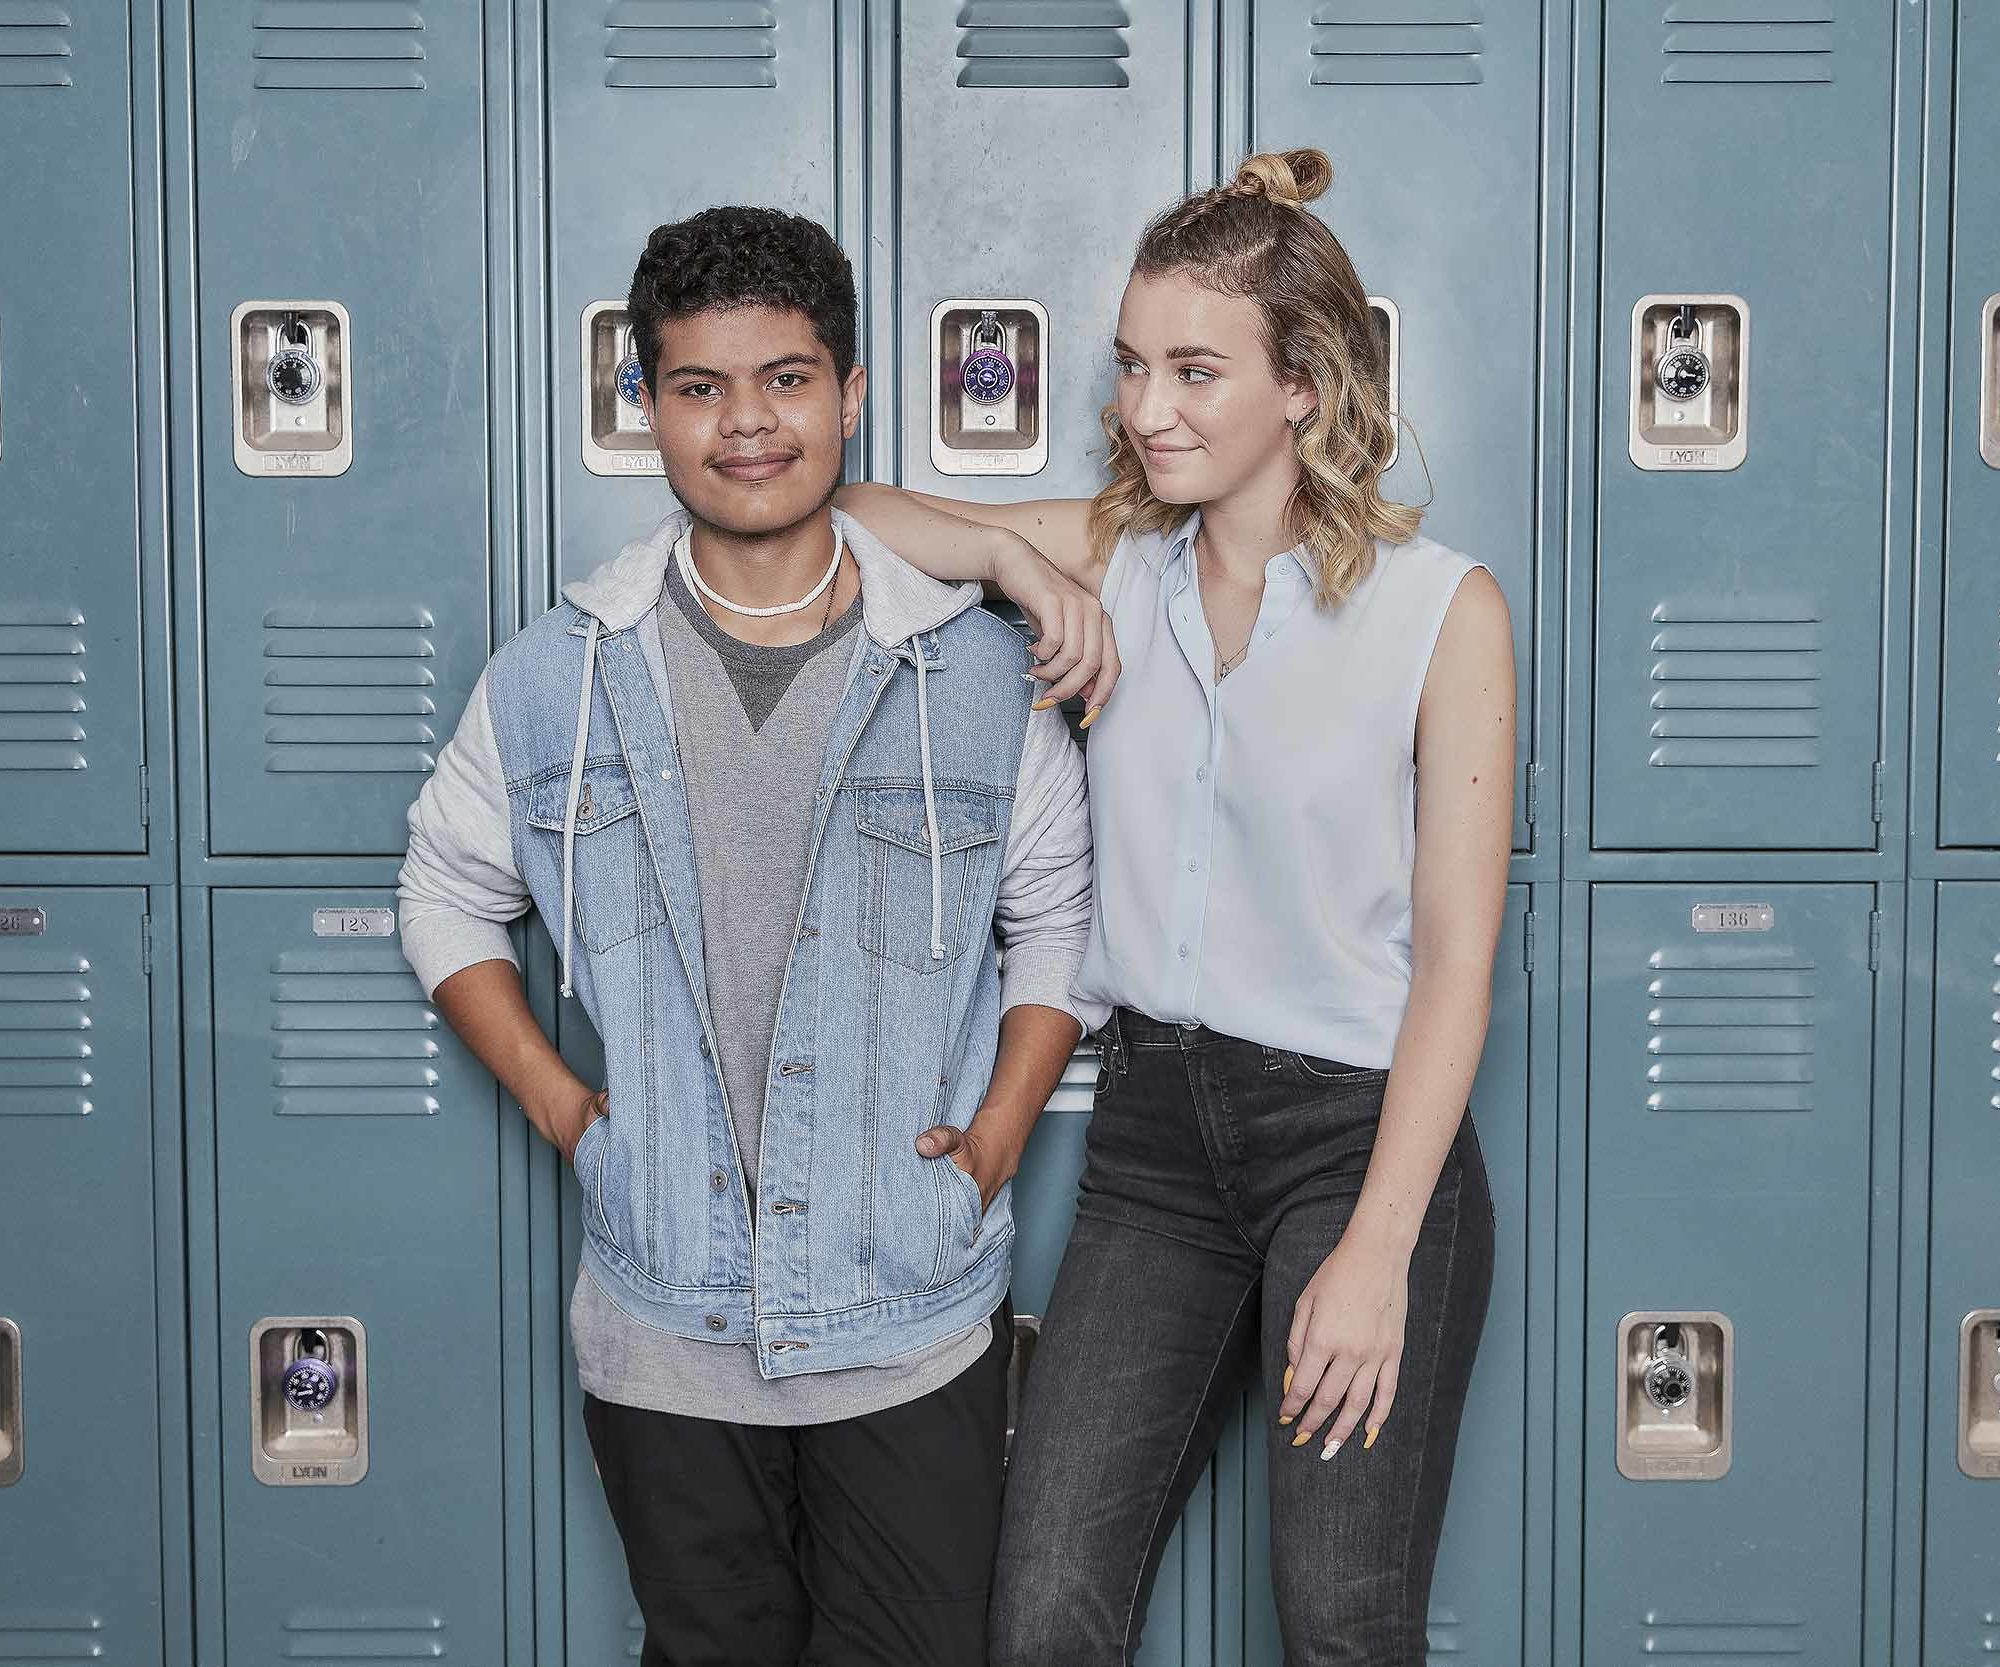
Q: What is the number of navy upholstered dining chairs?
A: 0